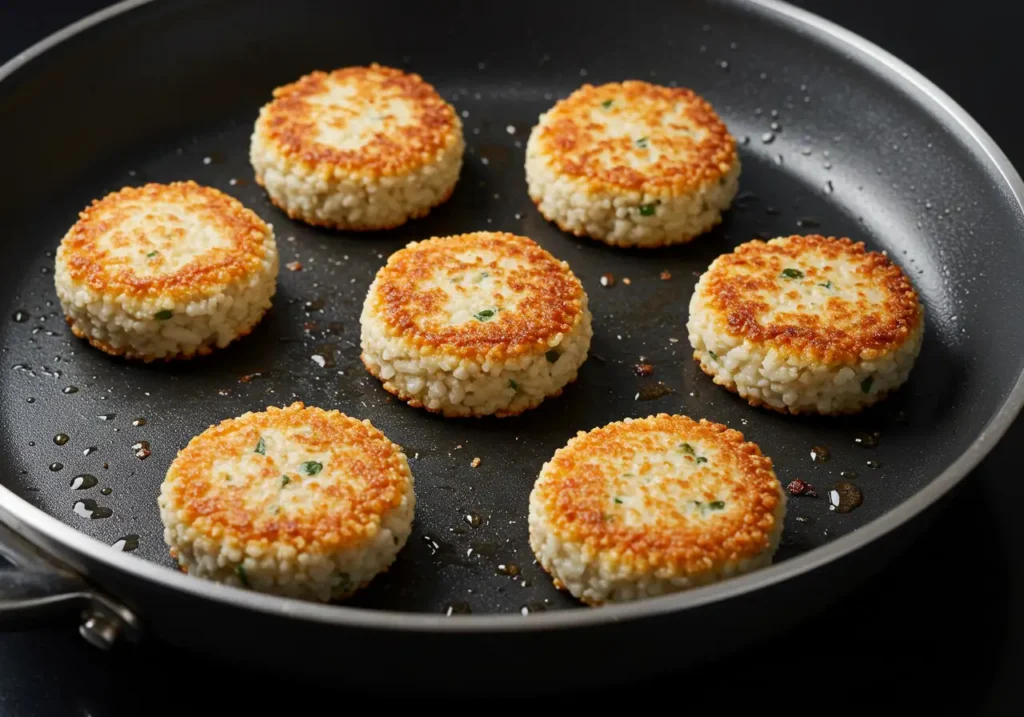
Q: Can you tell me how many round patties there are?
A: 7